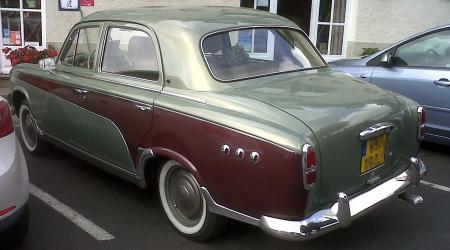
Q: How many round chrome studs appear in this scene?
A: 3